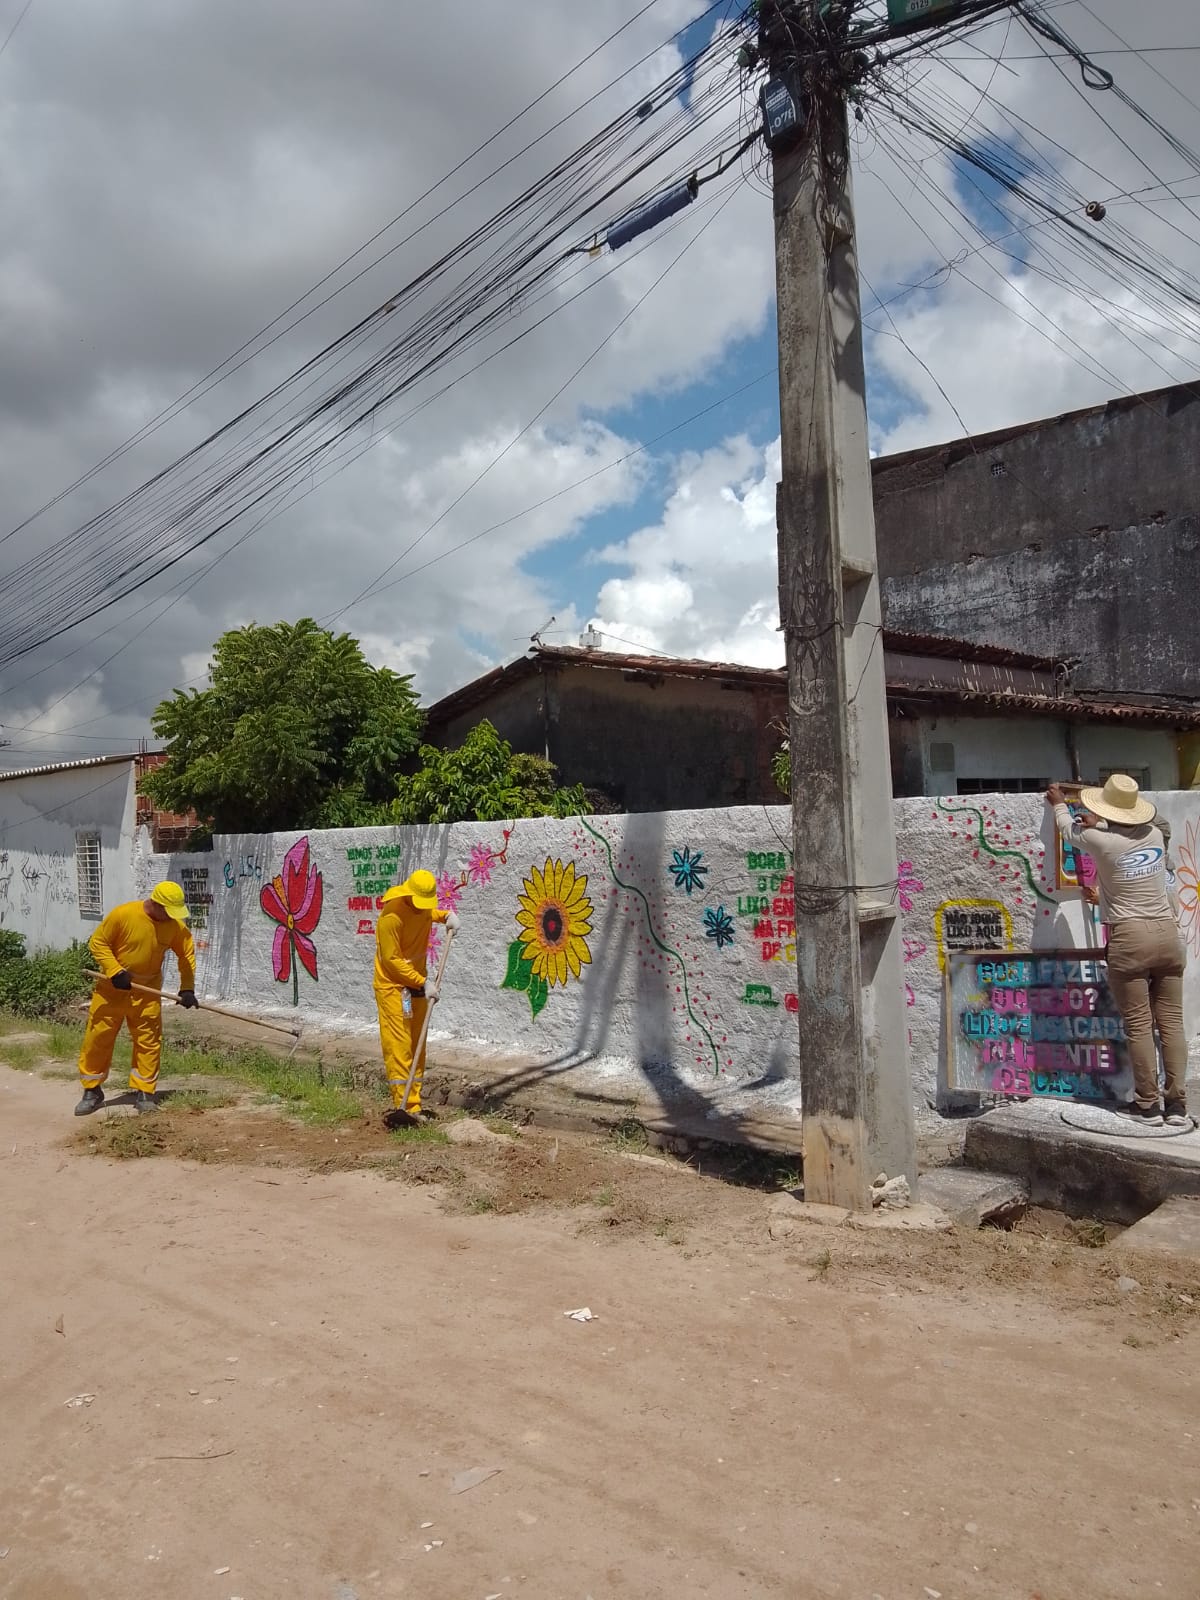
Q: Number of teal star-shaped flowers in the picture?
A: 2